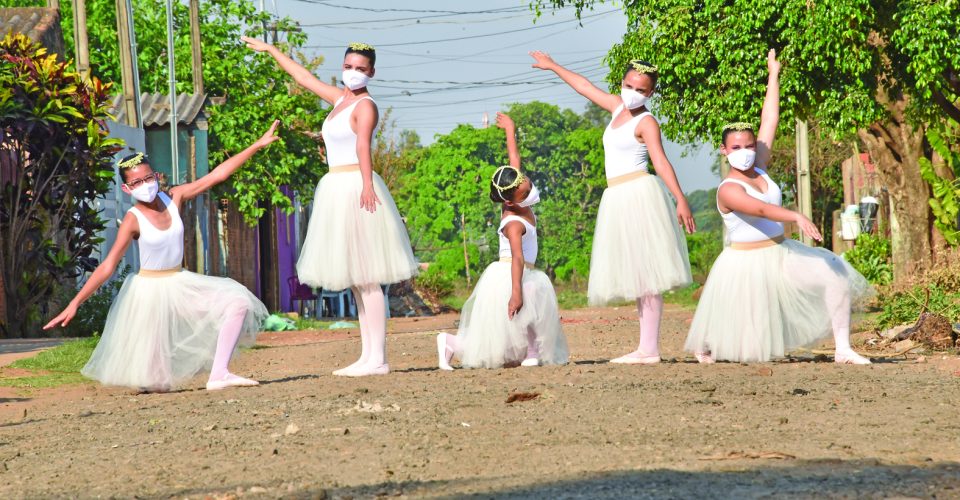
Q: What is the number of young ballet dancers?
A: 5